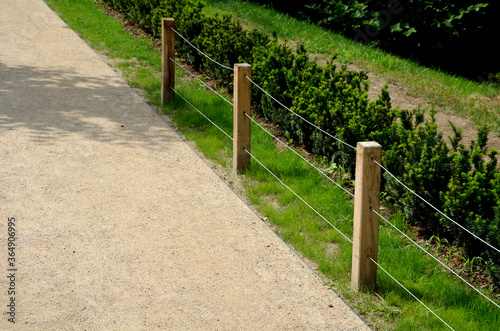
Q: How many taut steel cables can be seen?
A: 3